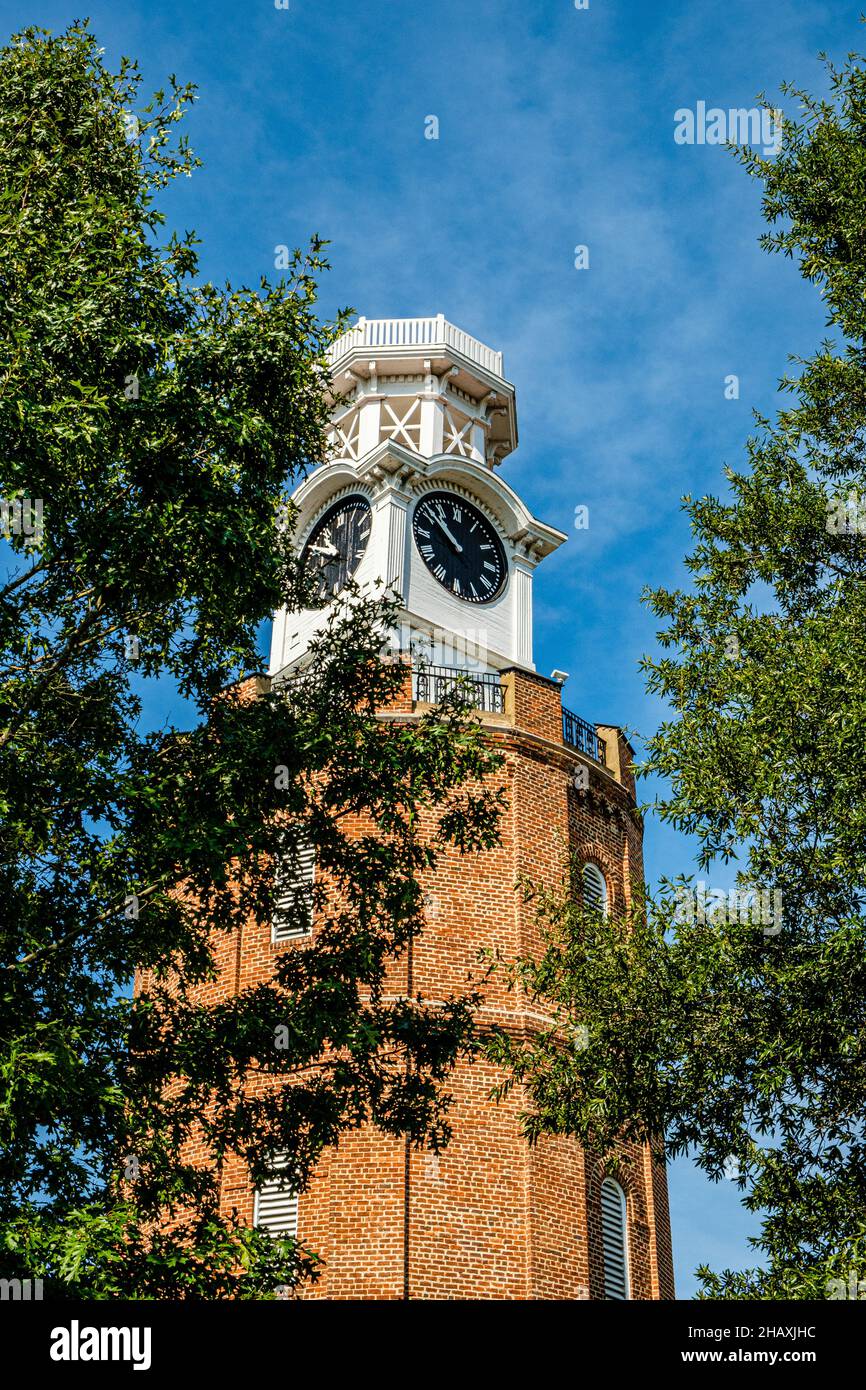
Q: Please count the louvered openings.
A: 4